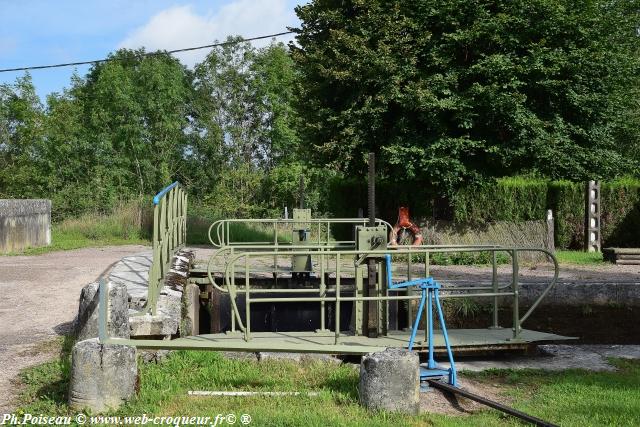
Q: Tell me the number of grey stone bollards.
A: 3